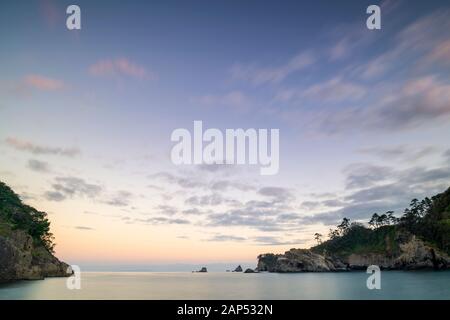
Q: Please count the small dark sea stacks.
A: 3